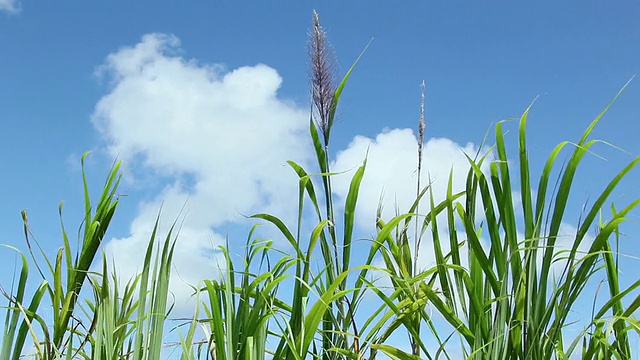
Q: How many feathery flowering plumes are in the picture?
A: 2